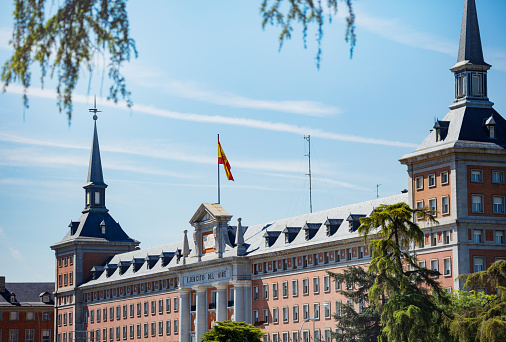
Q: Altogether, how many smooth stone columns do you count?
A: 4